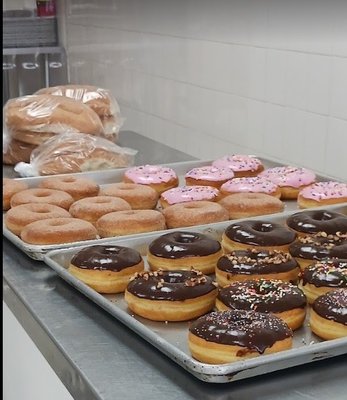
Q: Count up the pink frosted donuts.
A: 7